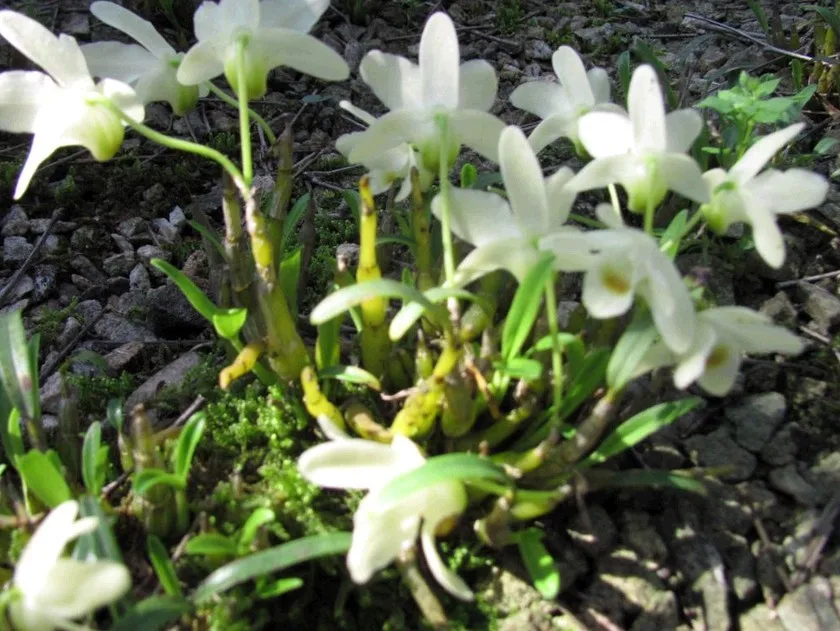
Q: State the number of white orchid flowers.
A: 13